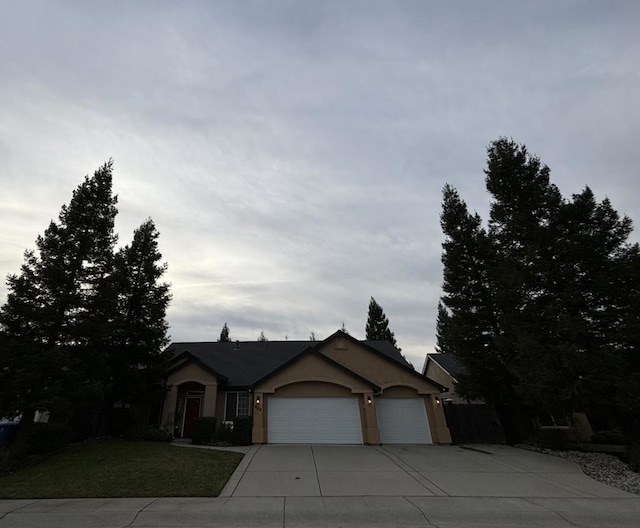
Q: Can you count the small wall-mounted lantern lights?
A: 3